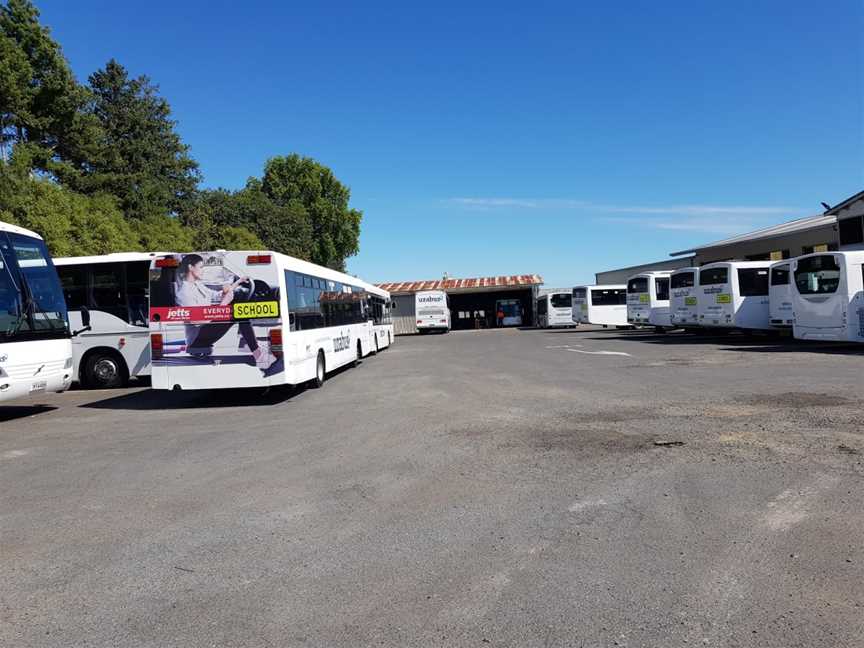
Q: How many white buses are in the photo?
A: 12